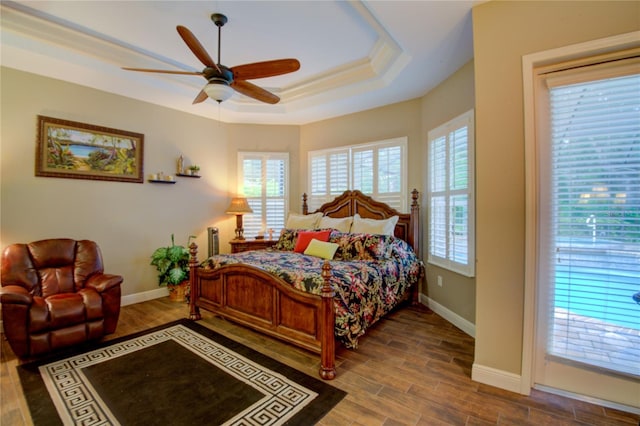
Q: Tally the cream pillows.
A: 3